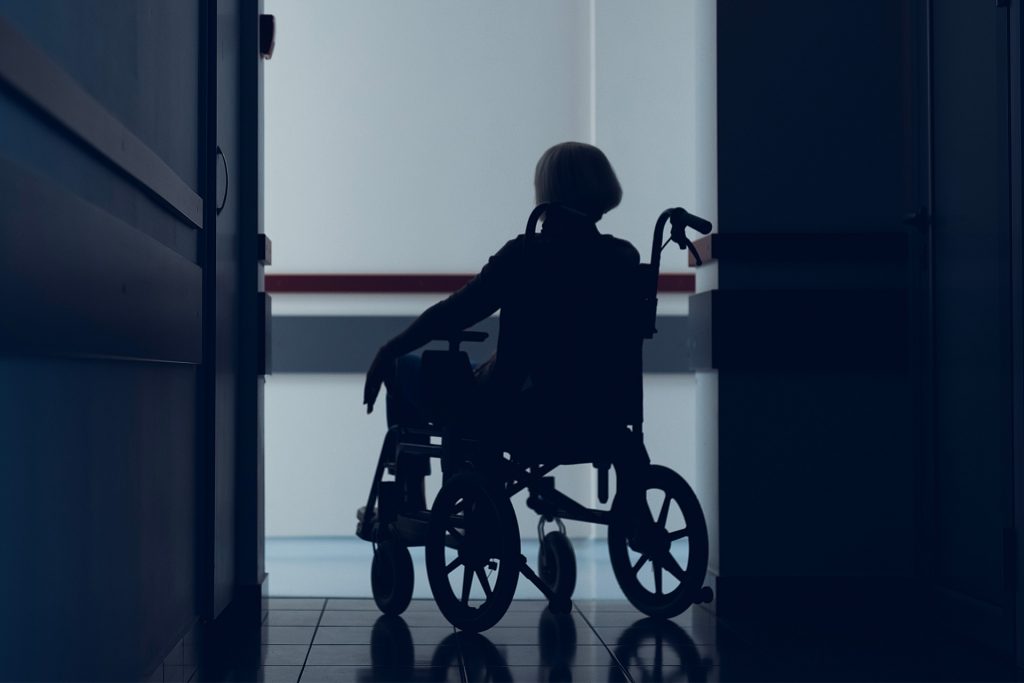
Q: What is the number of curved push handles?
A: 2